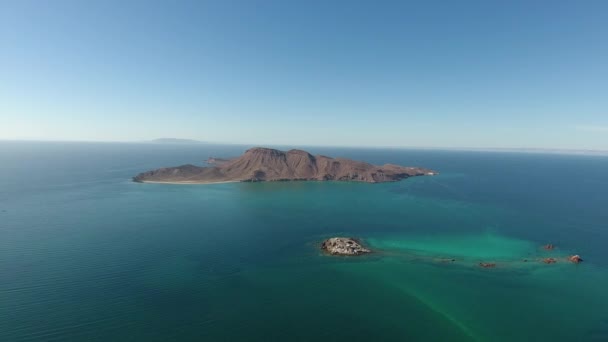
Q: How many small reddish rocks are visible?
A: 4